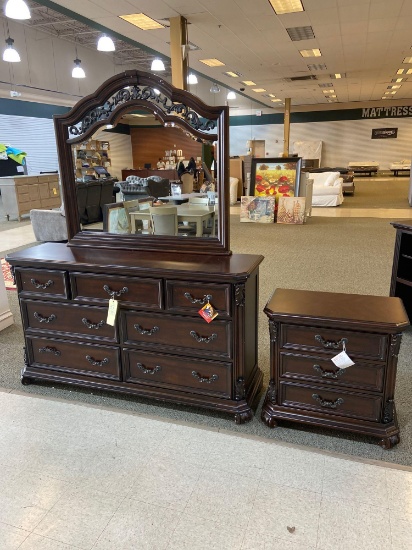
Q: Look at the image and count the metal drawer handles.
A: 14